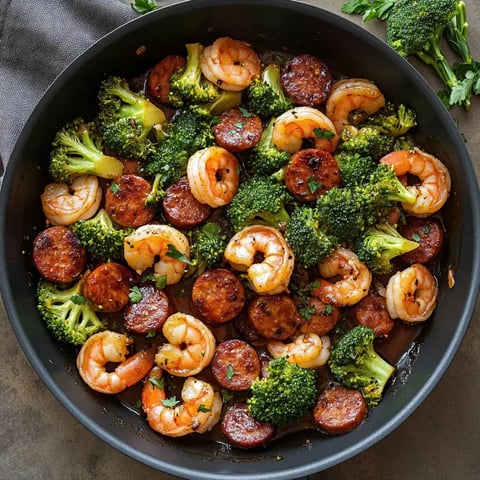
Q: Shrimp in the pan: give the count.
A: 14